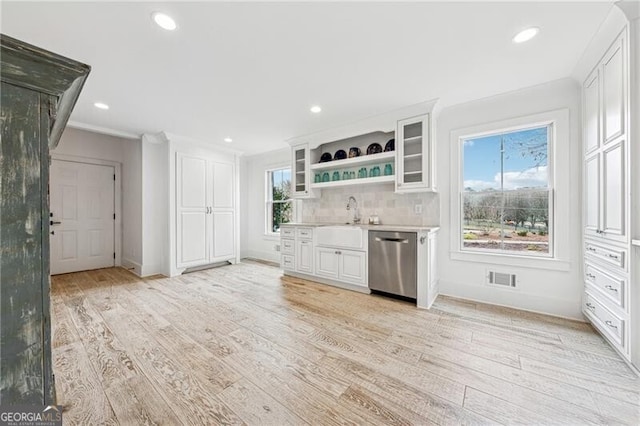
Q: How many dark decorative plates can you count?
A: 4